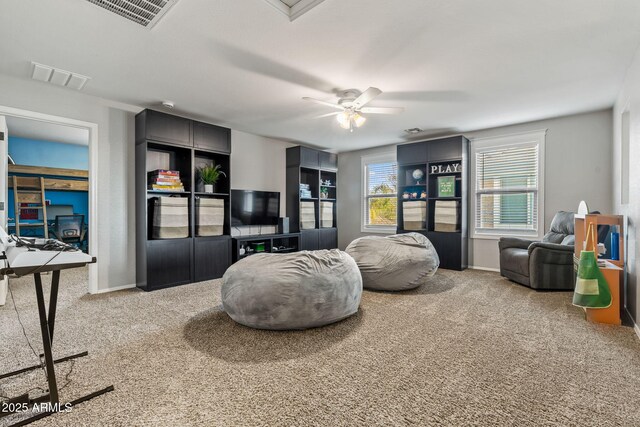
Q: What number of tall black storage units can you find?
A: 3